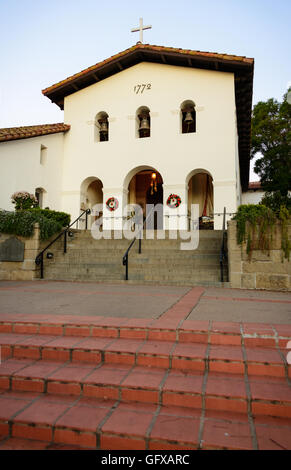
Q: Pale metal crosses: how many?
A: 1